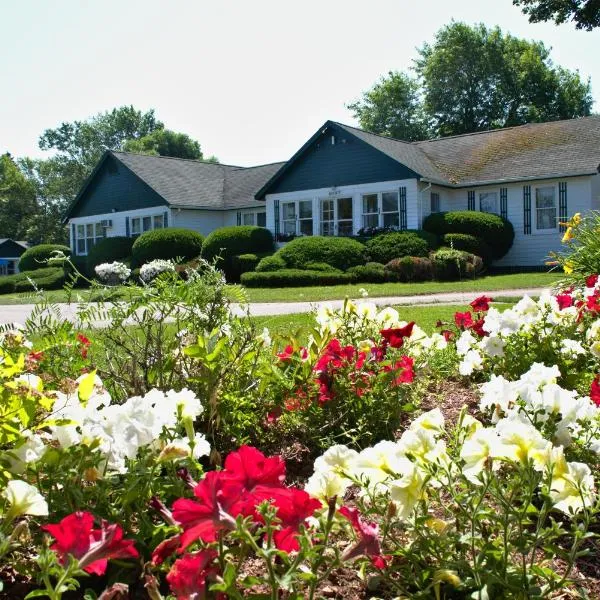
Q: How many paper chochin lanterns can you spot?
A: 0